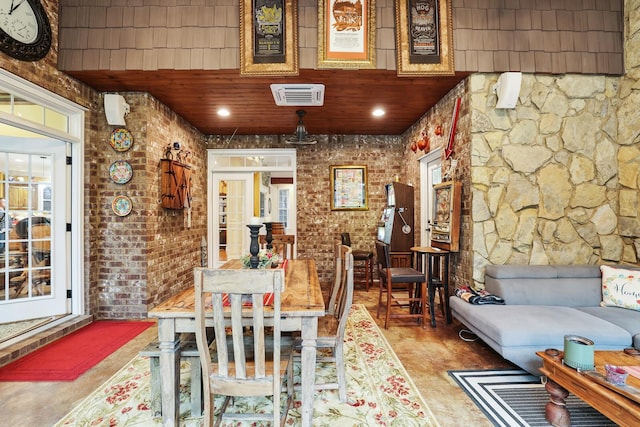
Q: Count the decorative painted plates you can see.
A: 3